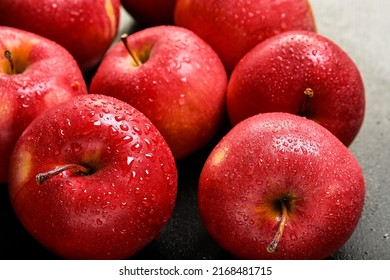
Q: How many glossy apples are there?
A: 8